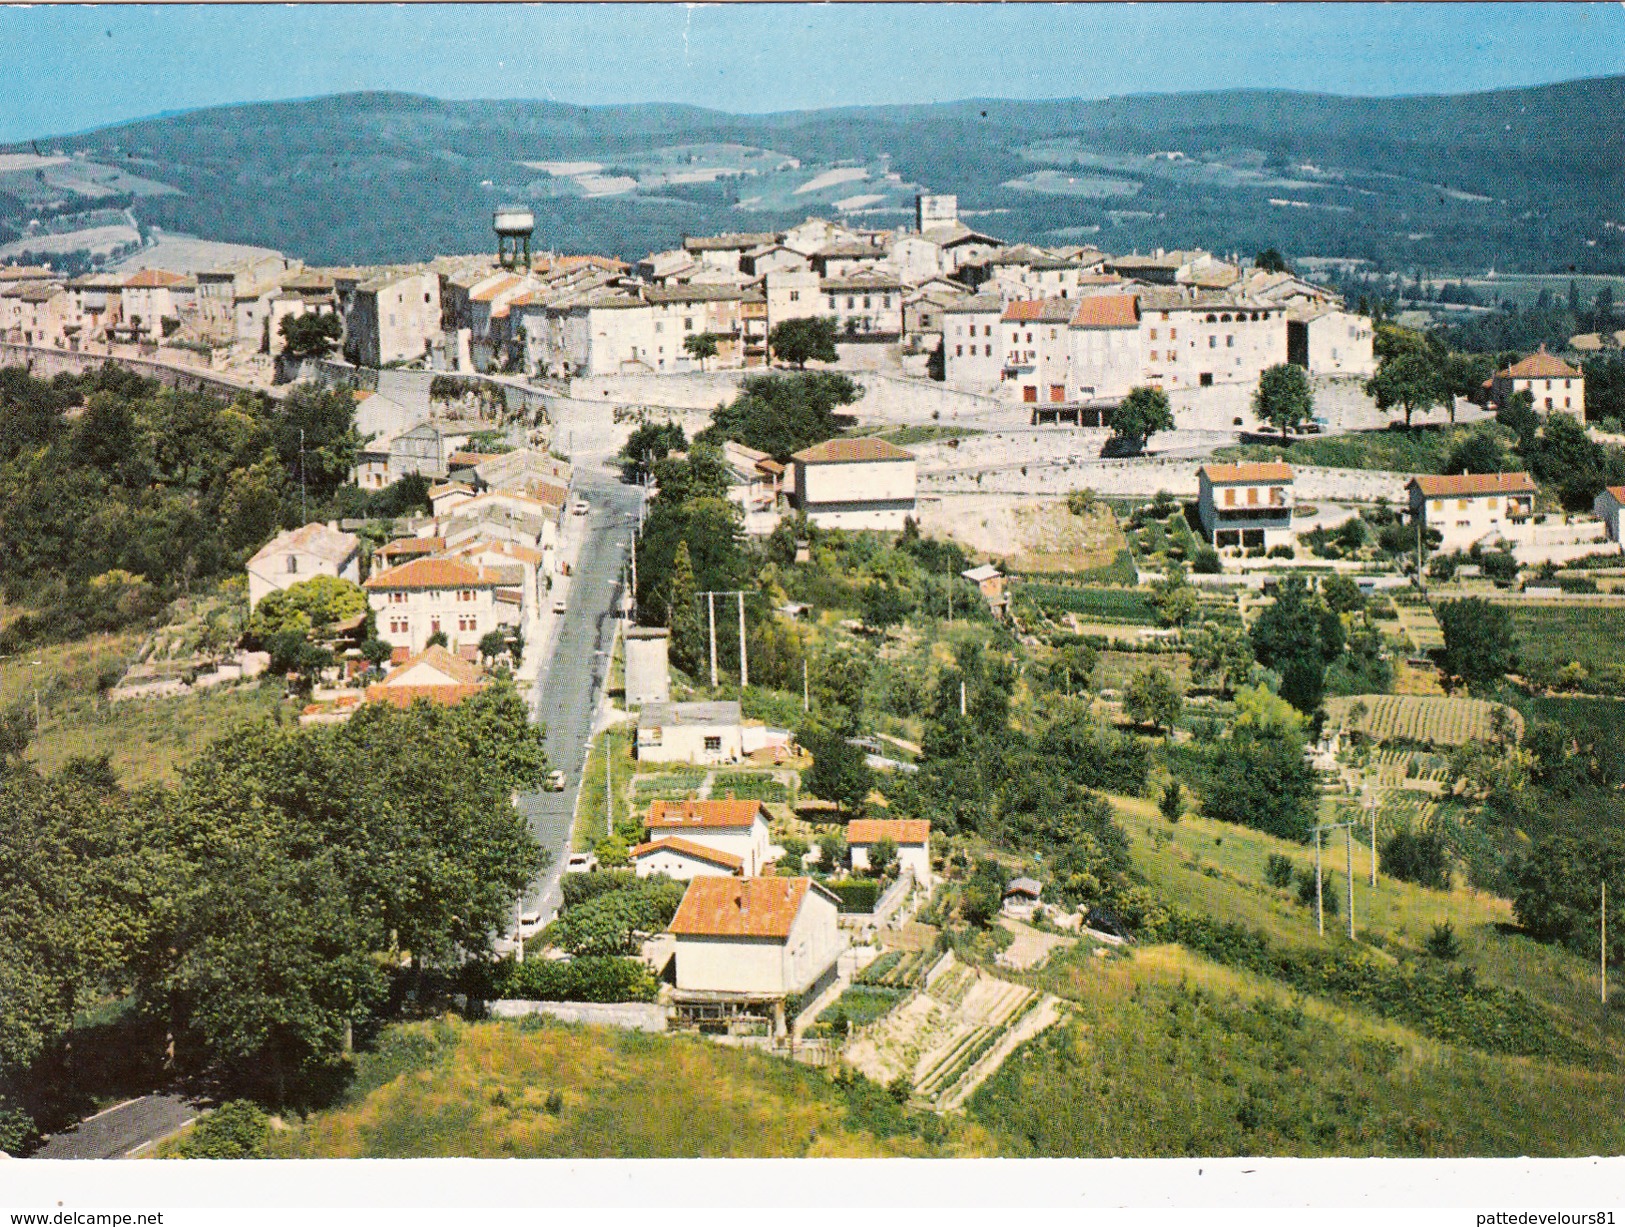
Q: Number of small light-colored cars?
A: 5